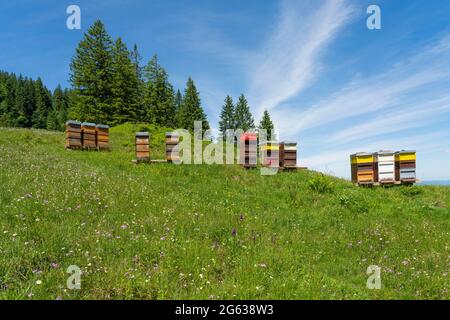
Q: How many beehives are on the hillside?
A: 11